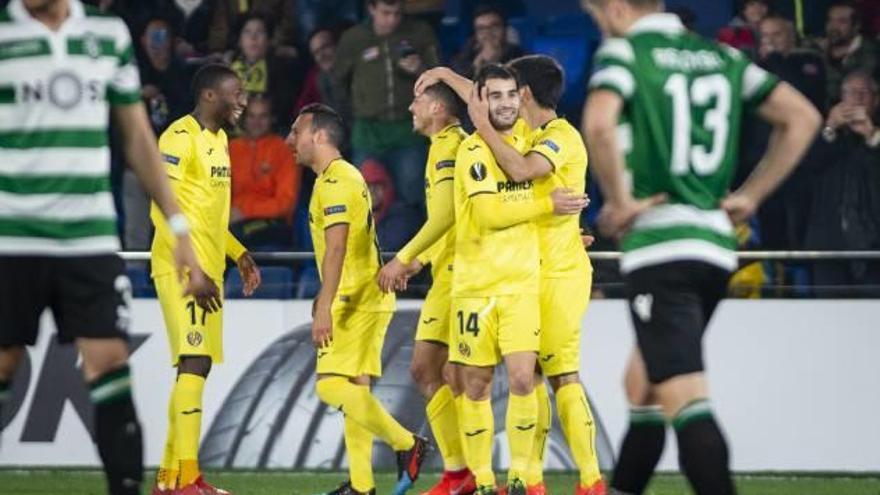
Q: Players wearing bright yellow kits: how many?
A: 5